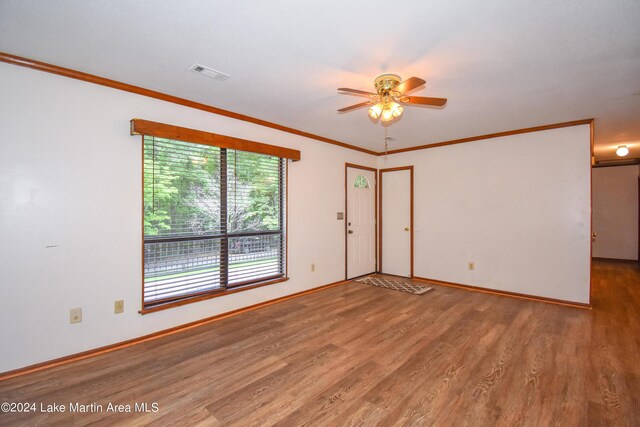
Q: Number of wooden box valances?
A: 1